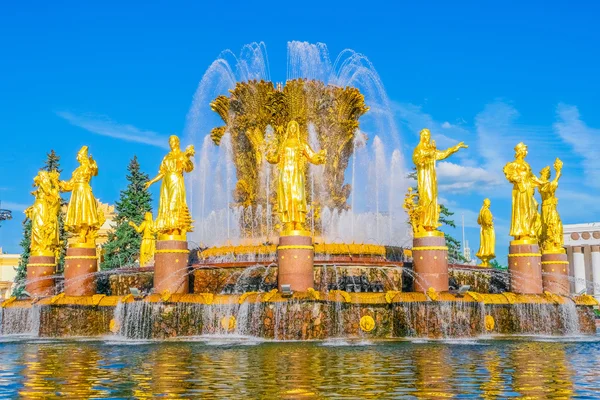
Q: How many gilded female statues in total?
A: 9